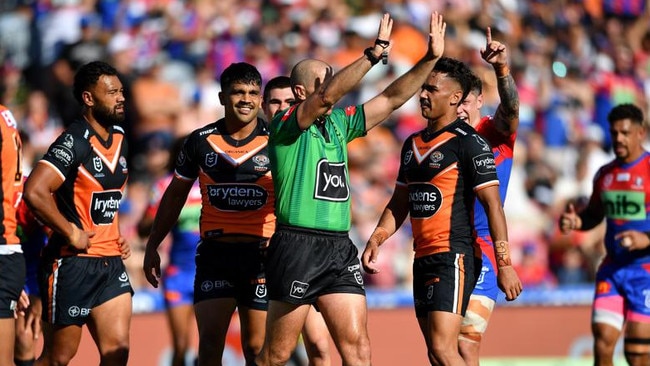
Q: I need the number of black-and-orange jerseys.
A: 4